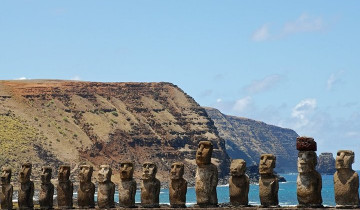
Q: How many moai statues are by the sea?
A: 14